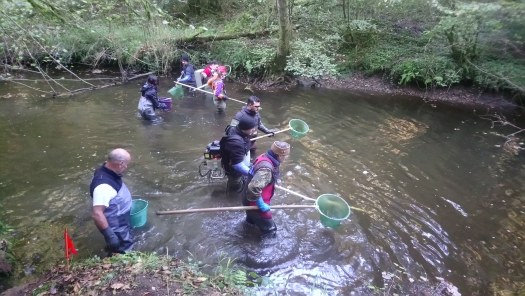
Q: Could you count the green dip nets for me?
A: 3